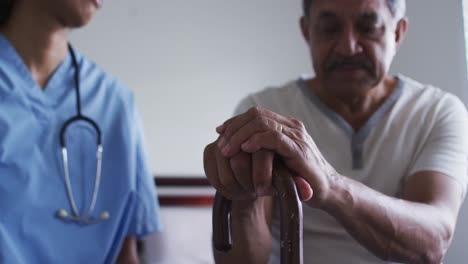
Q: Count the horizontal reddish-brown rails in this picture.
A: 2